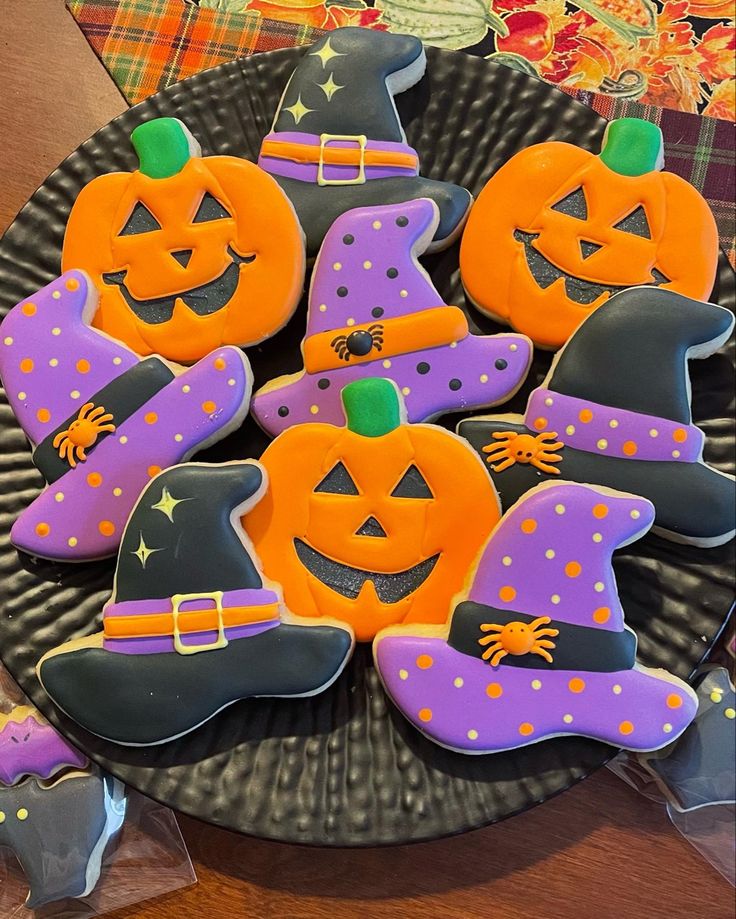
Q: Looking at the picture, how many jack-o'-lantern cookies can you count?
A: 3